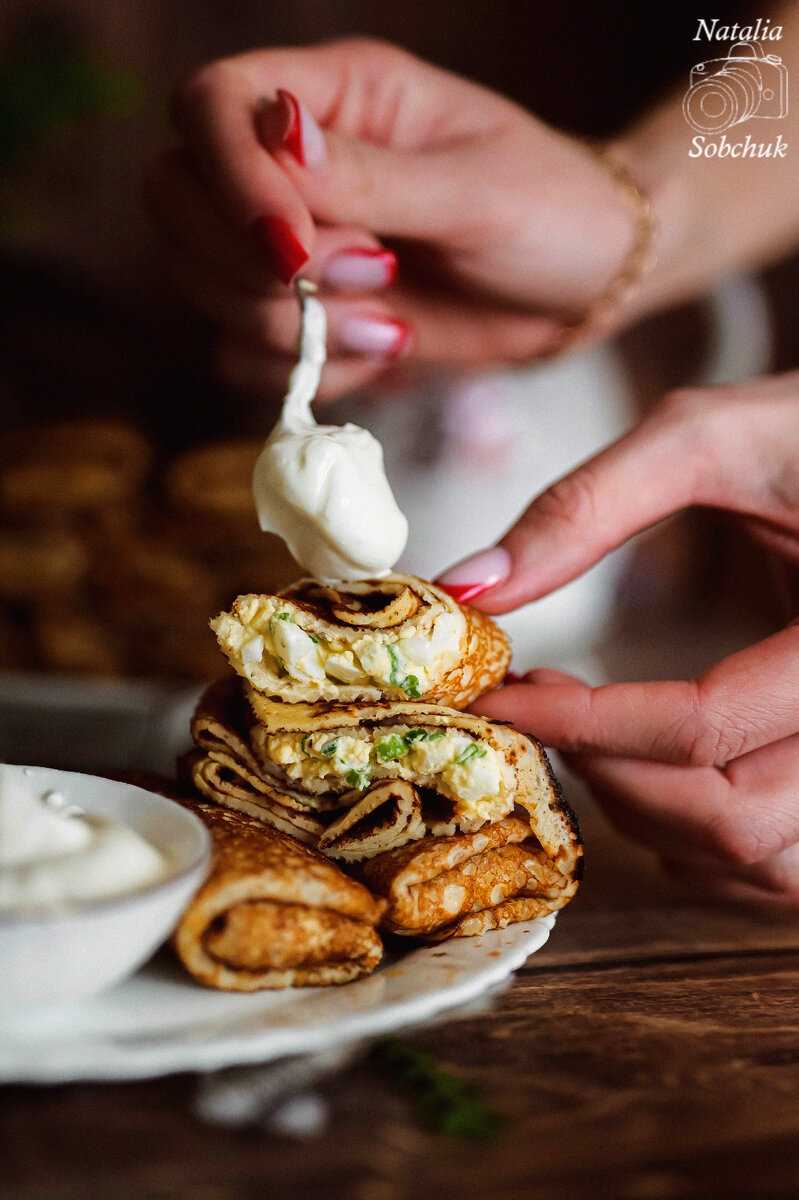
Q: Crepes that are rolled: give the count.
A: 4